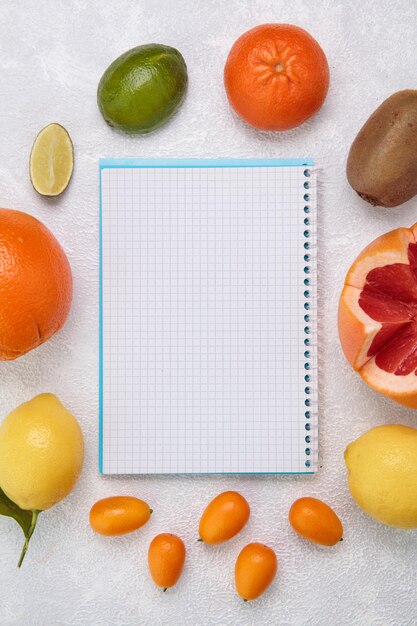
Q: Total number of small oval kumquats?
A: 5